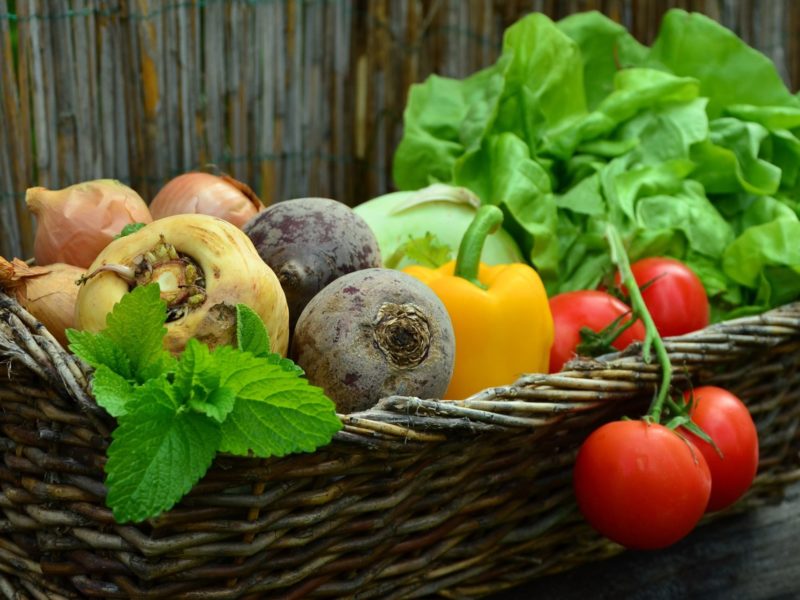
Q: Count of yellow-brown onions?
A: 3